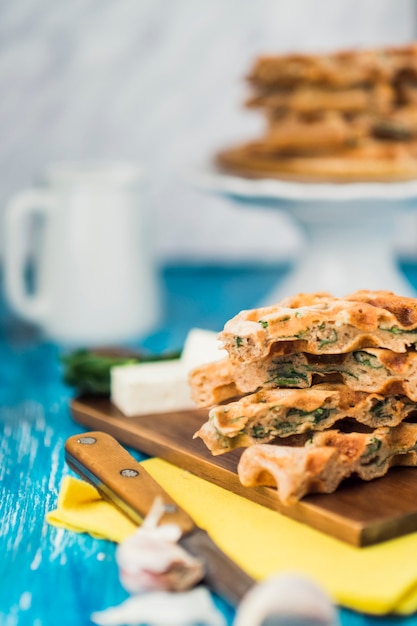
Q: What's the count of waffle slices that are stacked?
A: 4